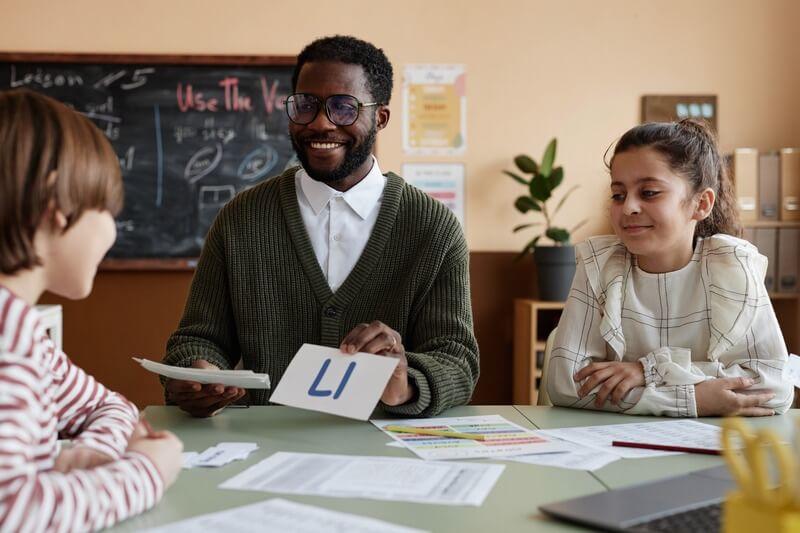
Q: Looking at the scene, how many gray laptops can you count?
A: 1